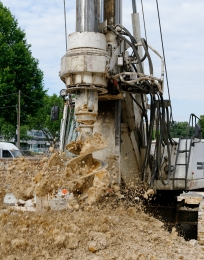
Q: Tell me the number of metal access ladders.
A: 1